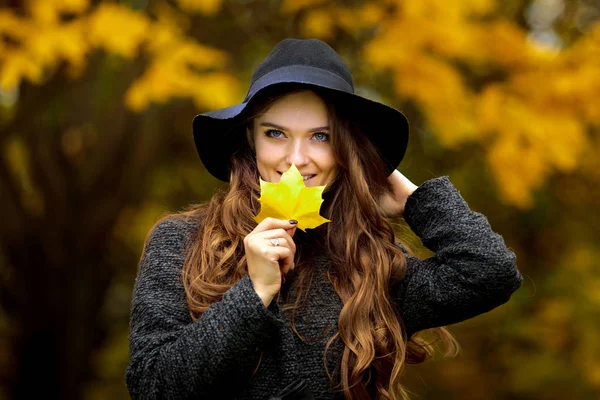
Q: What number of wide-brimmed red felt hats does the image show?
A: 0